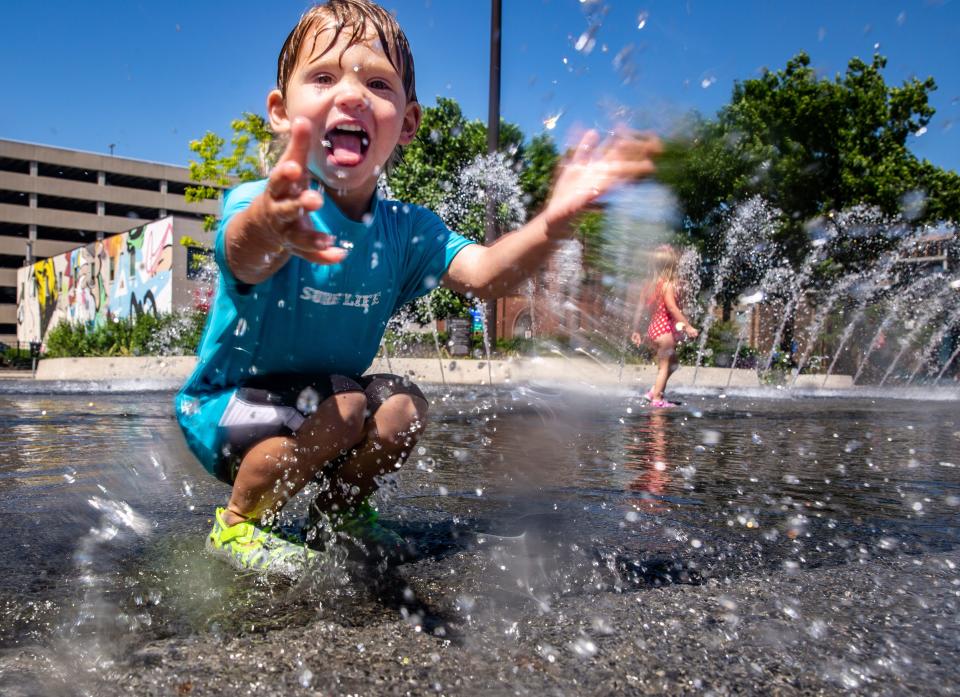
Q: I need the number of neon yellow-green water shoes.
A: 2